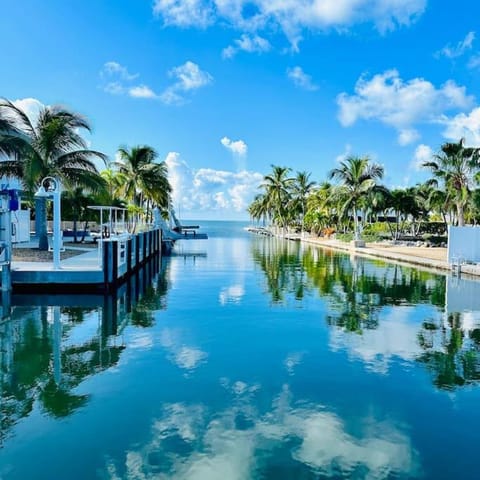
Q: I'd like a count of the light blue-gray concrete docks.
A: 1